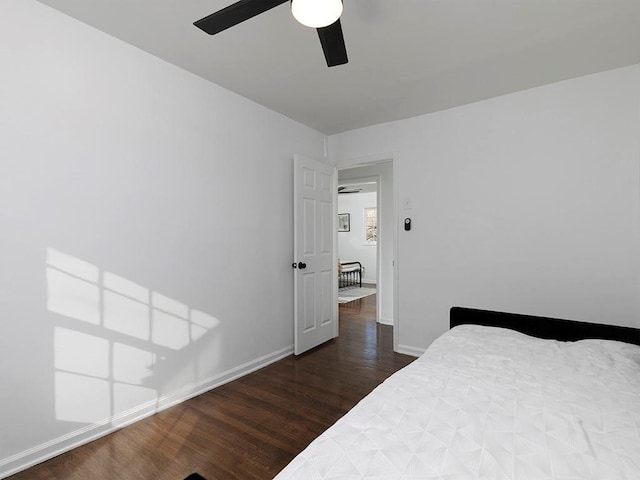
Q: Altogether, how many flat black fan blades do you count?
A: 2